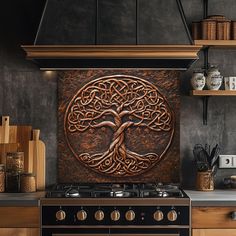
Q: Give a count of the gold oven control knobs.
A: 7